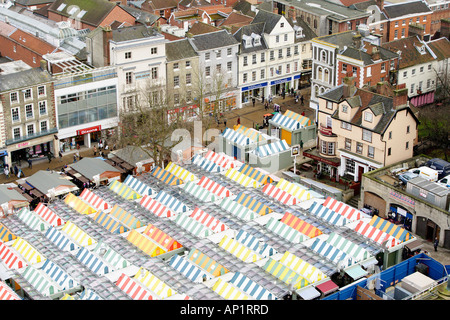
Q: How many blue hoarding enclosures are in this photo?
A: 1